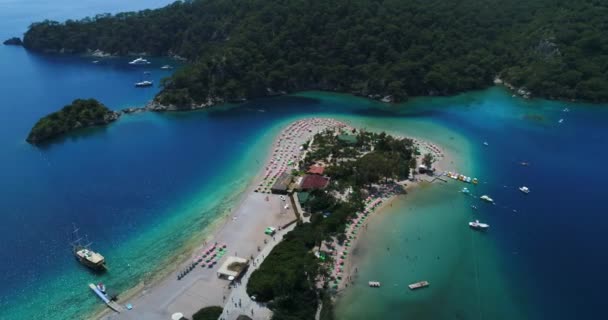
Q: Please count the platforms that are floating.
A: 2